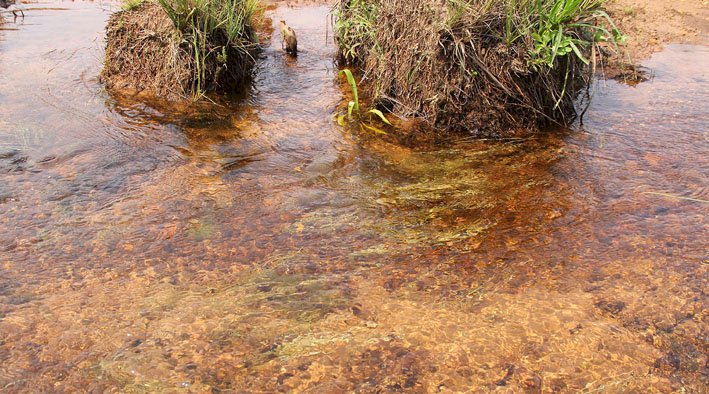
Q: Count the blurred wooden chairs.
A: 0